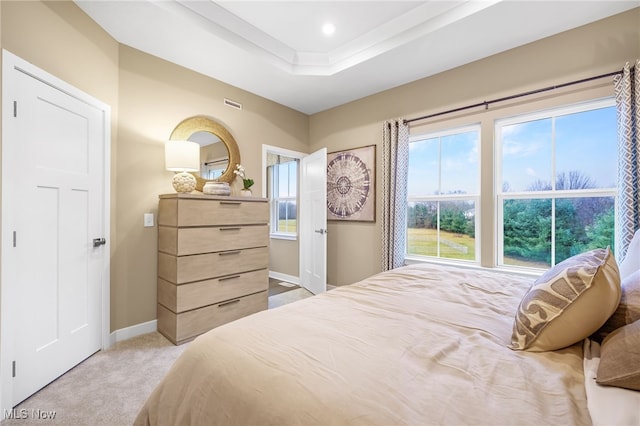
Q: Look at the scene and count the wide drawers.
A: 5